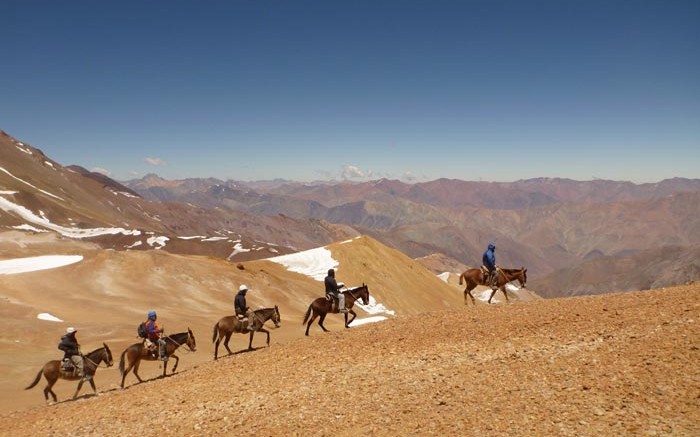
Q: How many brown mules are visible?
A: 5